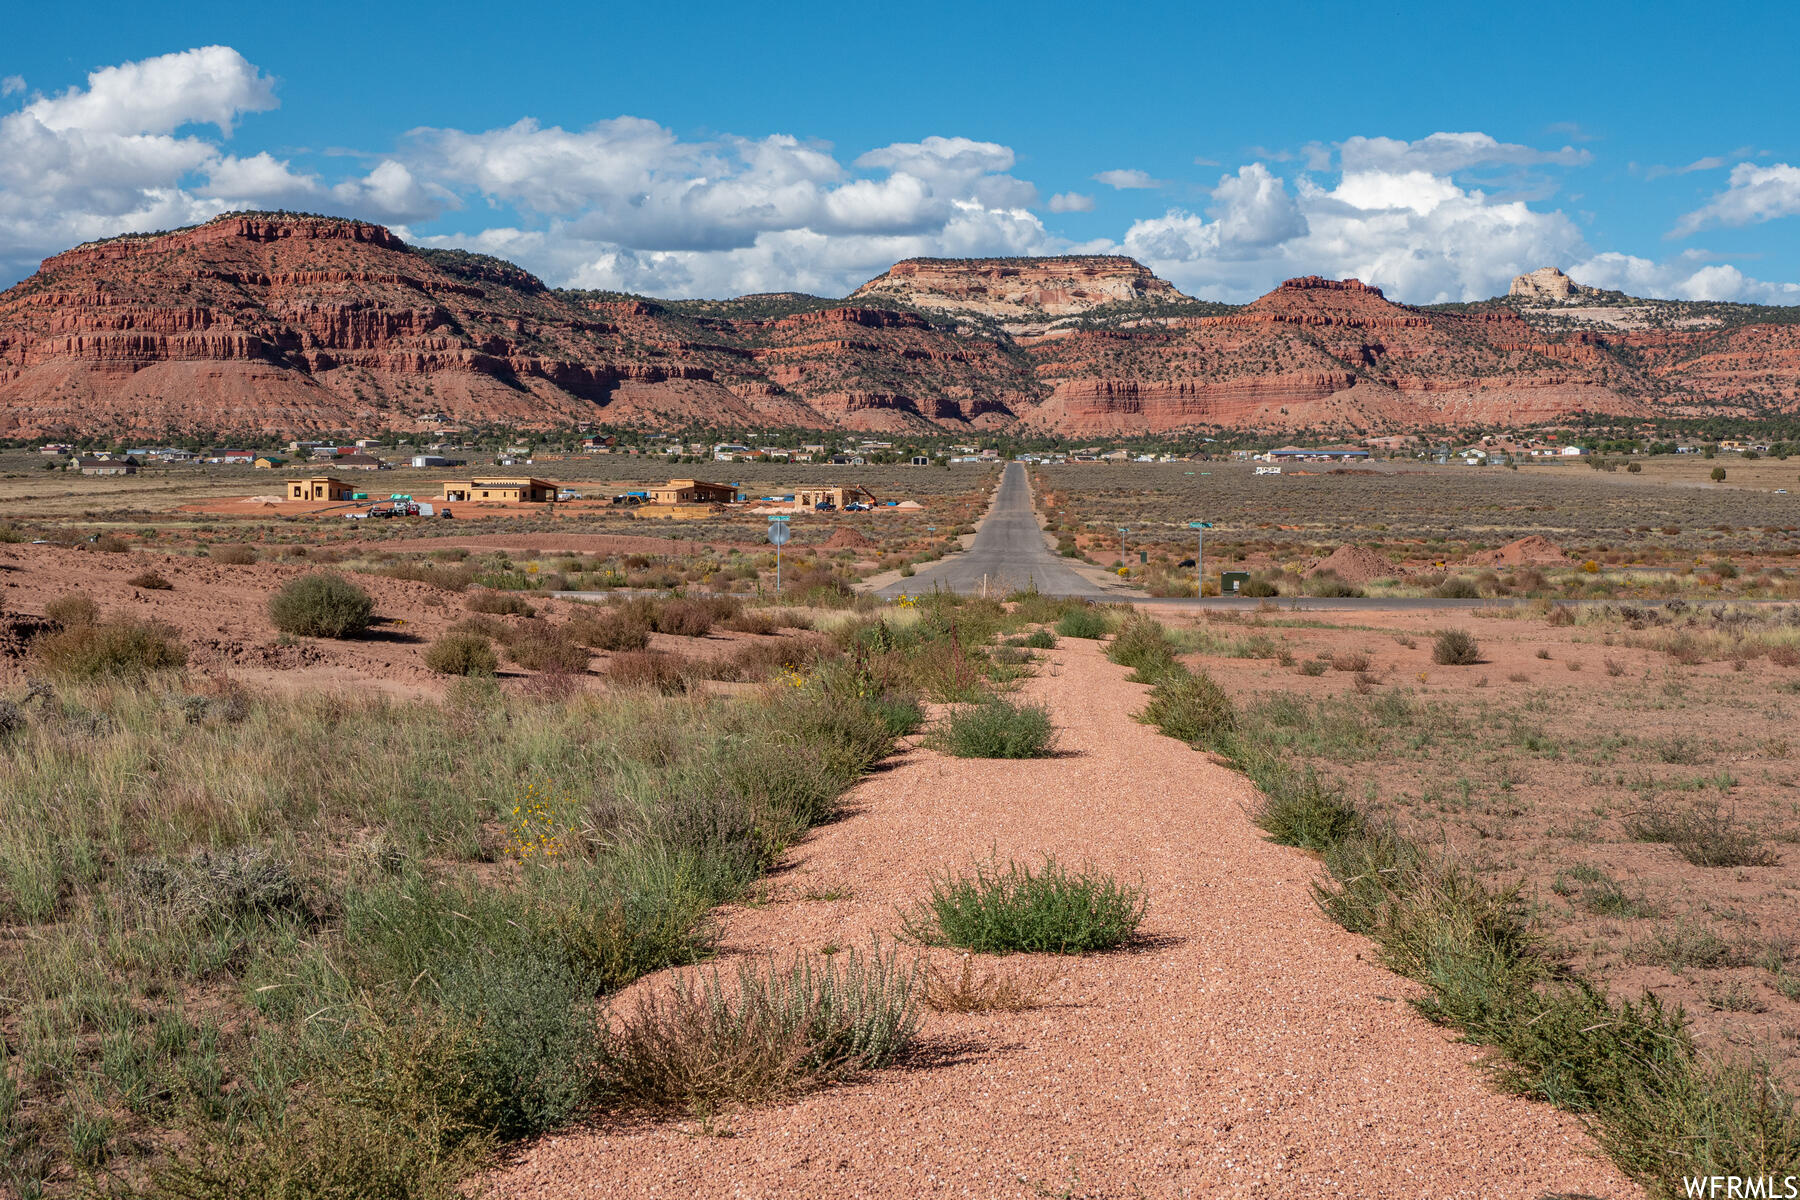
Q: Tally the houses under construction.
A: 4